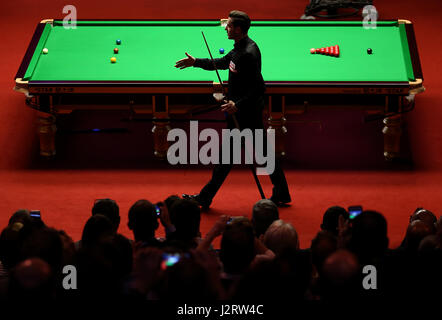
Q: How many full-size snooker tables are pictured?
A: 1